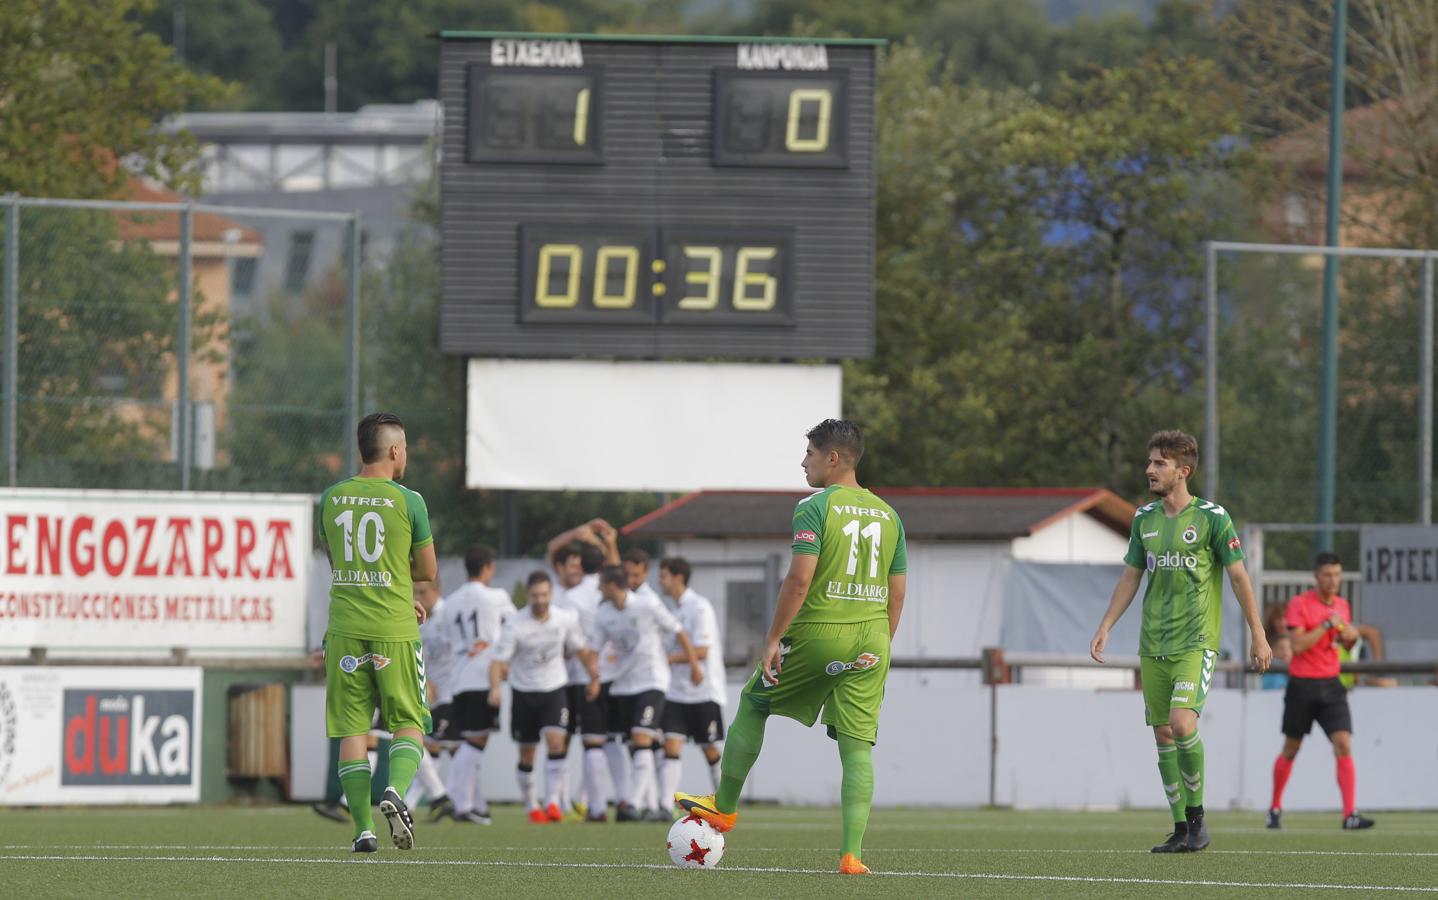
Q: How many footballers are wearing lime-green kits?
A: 3